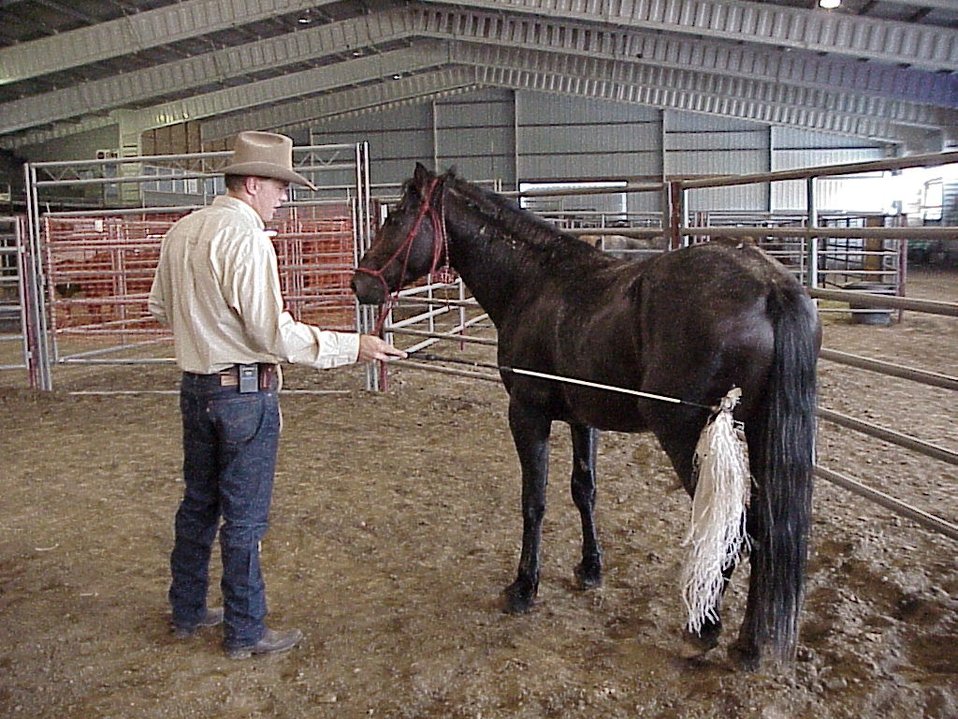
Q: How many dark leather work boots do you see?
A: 2